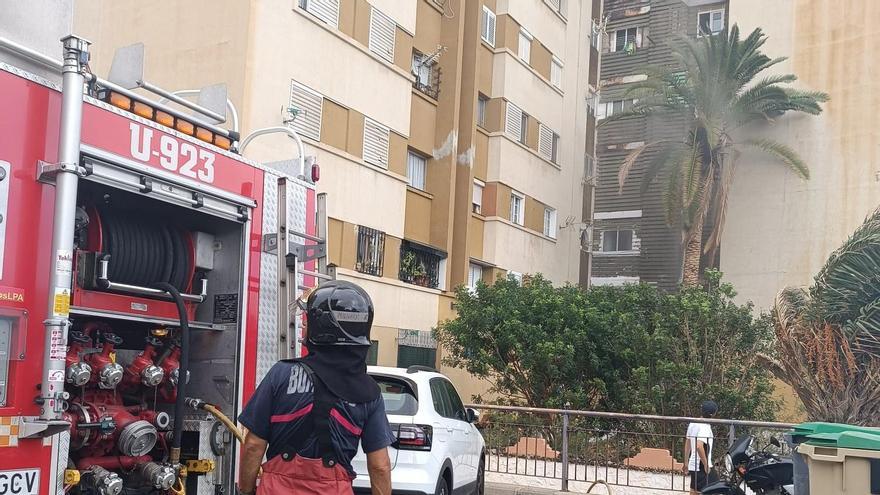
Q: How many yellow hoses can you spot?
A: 1